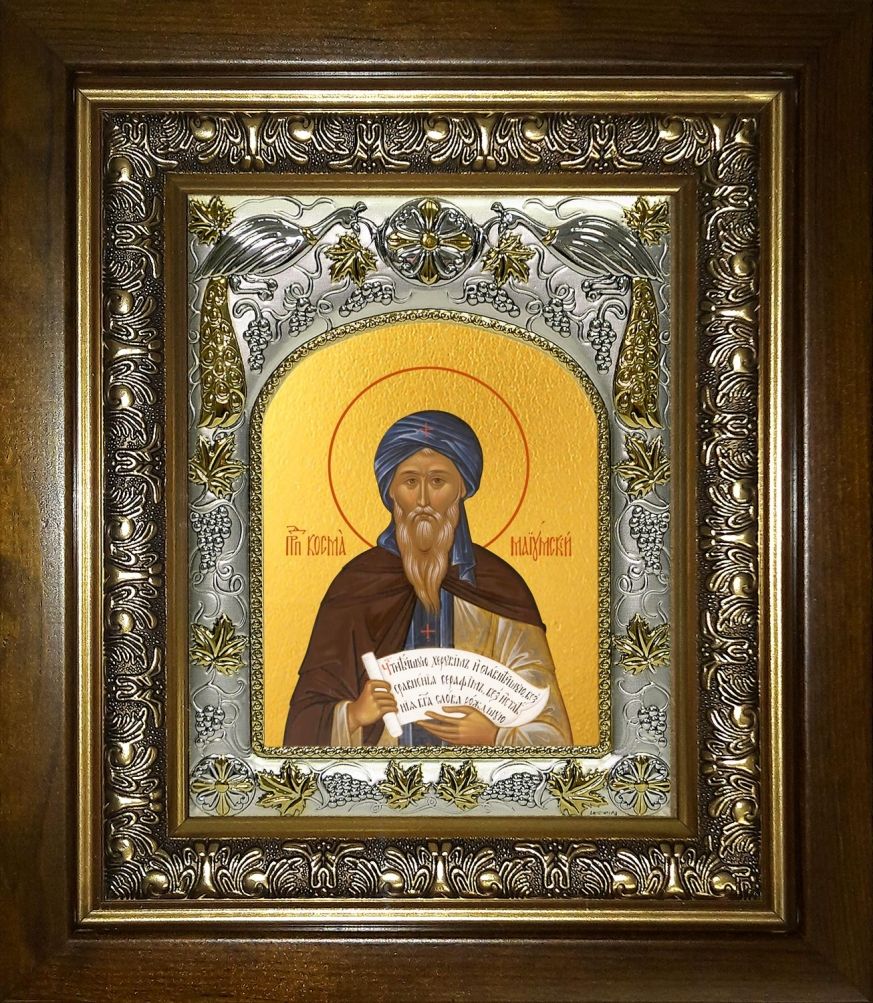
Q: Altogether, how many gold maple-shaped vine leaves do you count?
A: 12